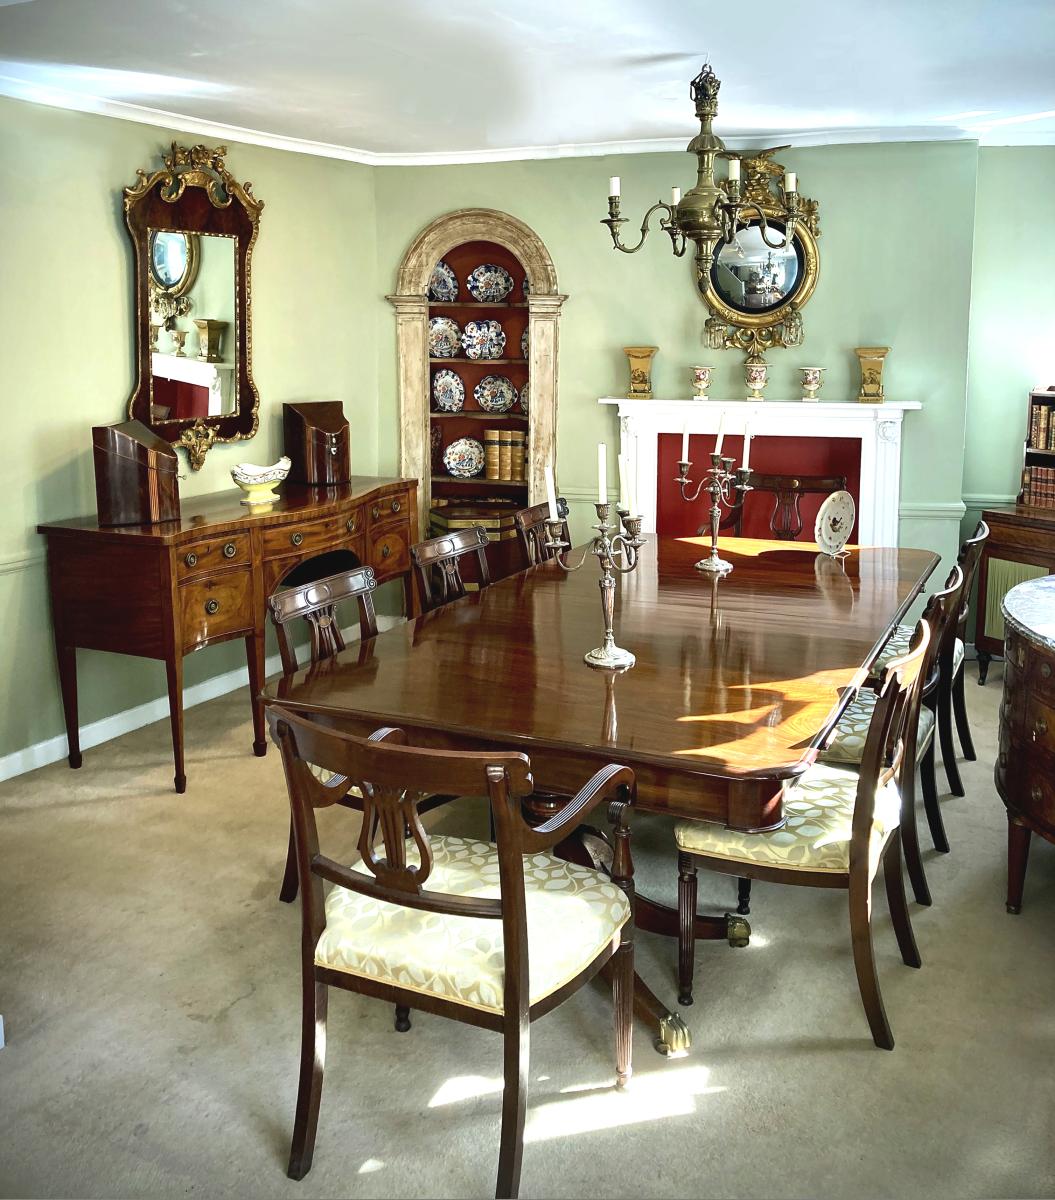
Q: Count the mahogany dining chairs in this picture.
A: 8